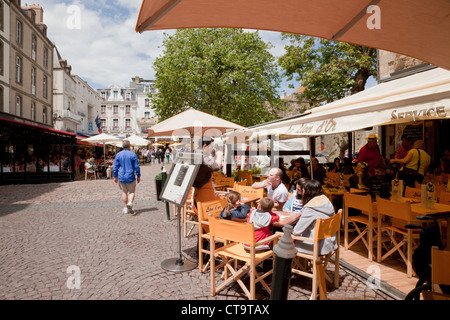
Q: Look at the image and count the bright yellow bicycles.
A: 0